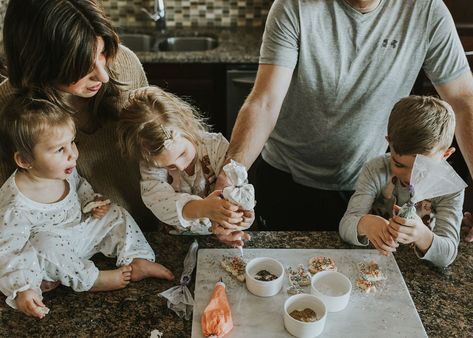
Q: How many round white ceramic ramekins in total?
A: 3